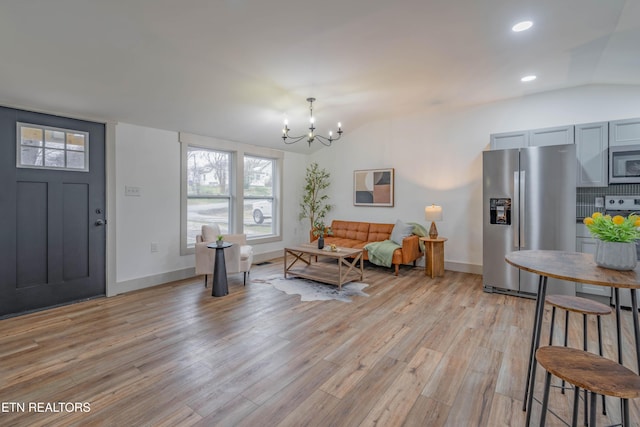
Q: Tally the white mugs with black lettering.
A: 0